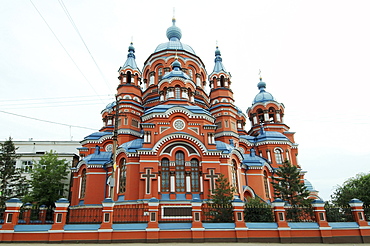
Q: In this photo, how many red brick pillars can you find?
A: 9